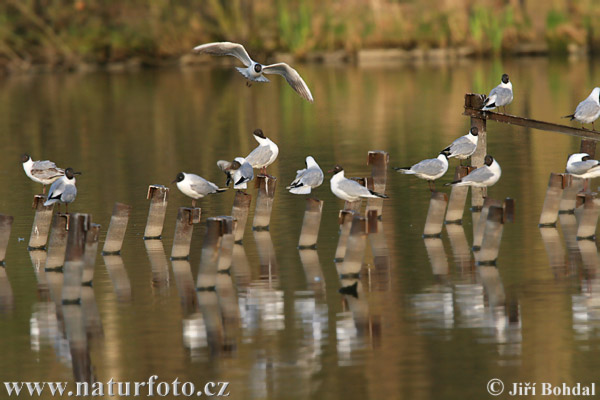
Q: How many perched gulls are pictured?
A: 13